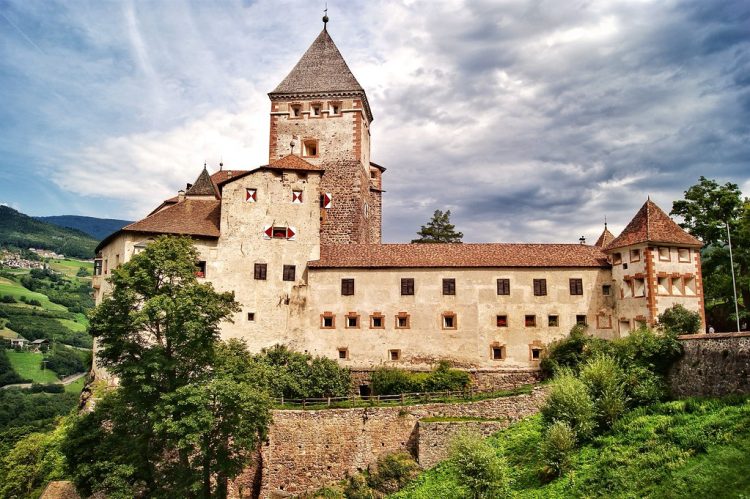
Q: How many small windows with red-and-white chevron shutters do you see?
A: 4